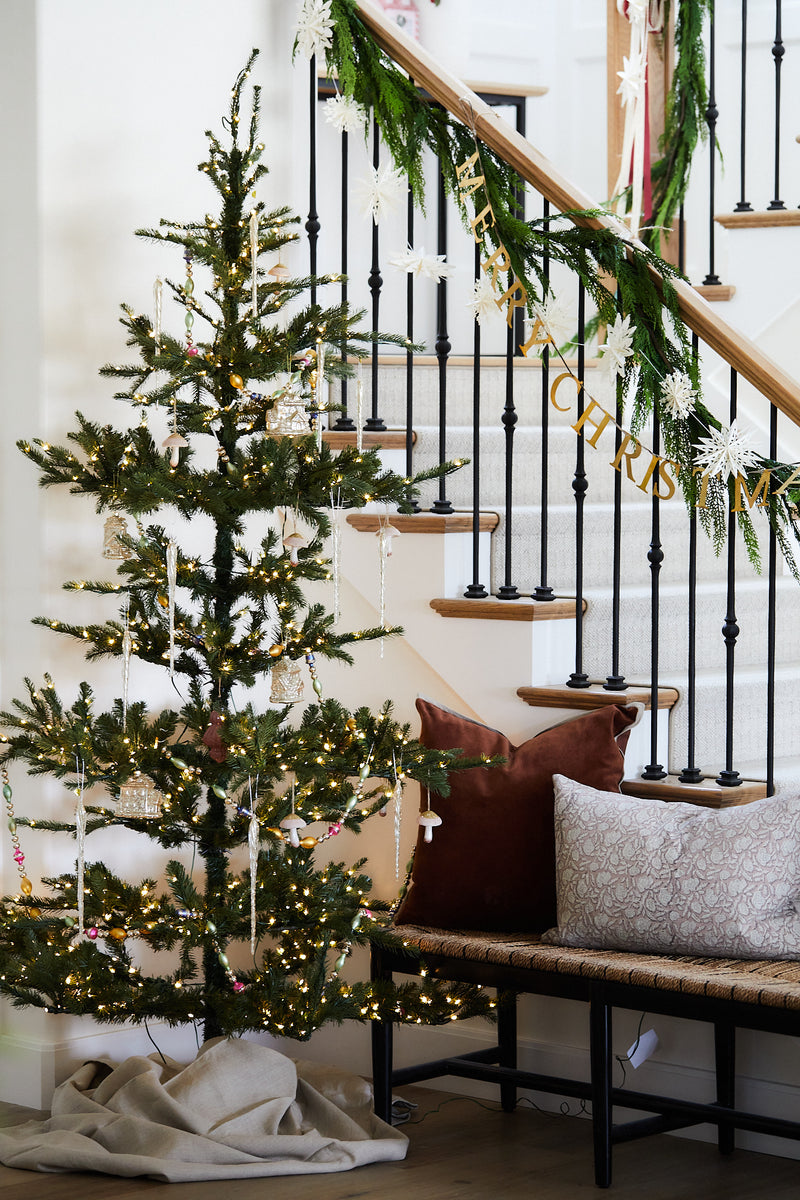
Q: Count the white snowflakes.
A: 11